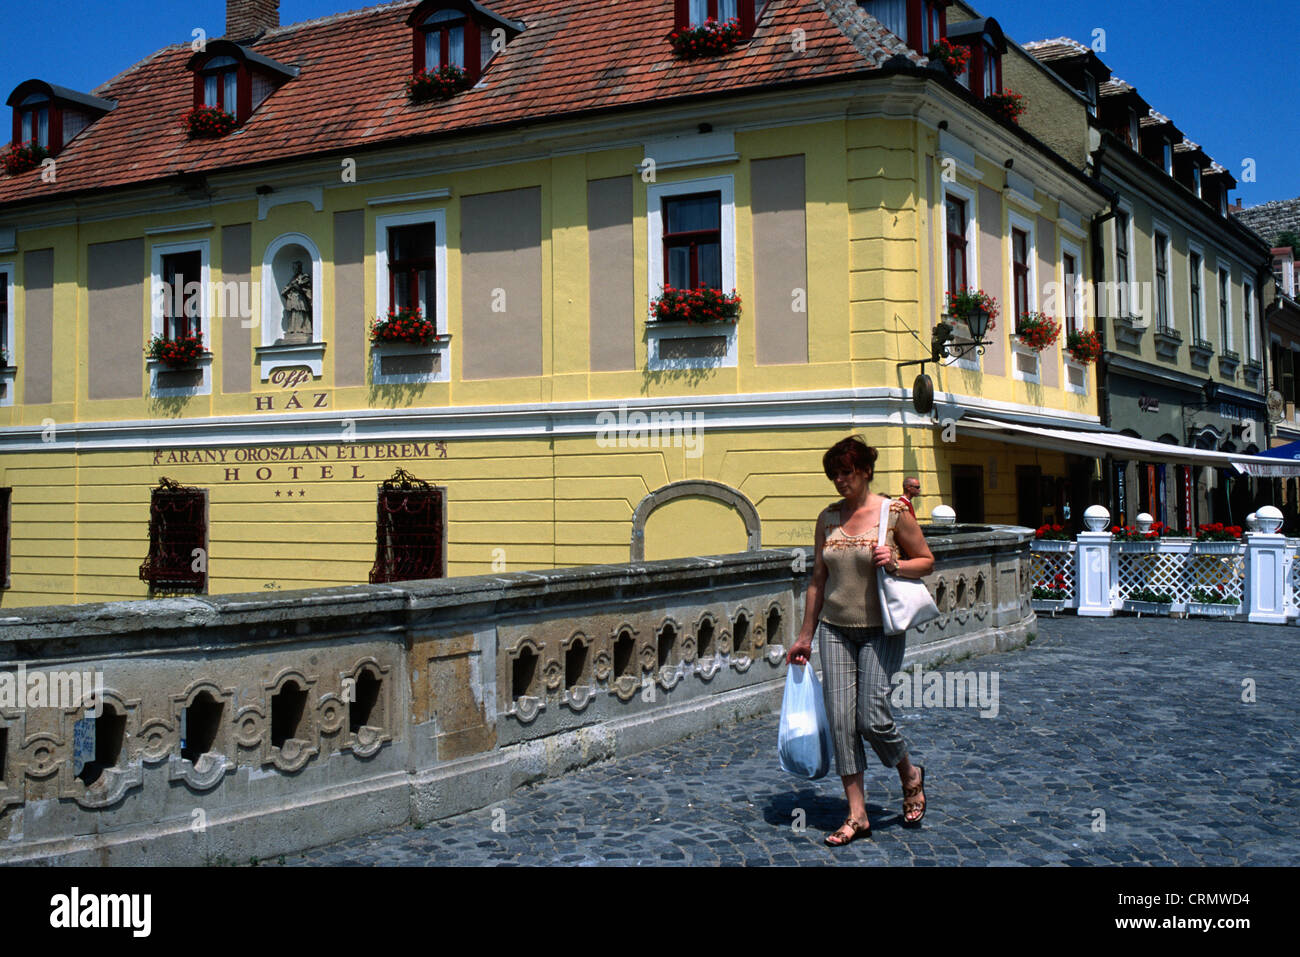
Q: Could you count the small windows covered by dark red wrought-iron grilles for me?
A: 2